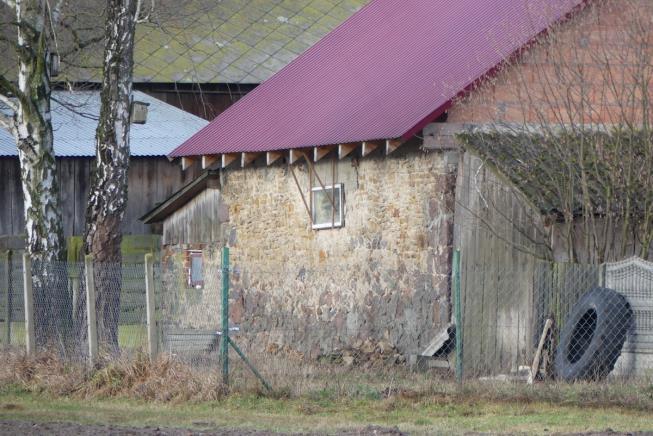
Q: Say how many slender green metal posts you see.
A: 2